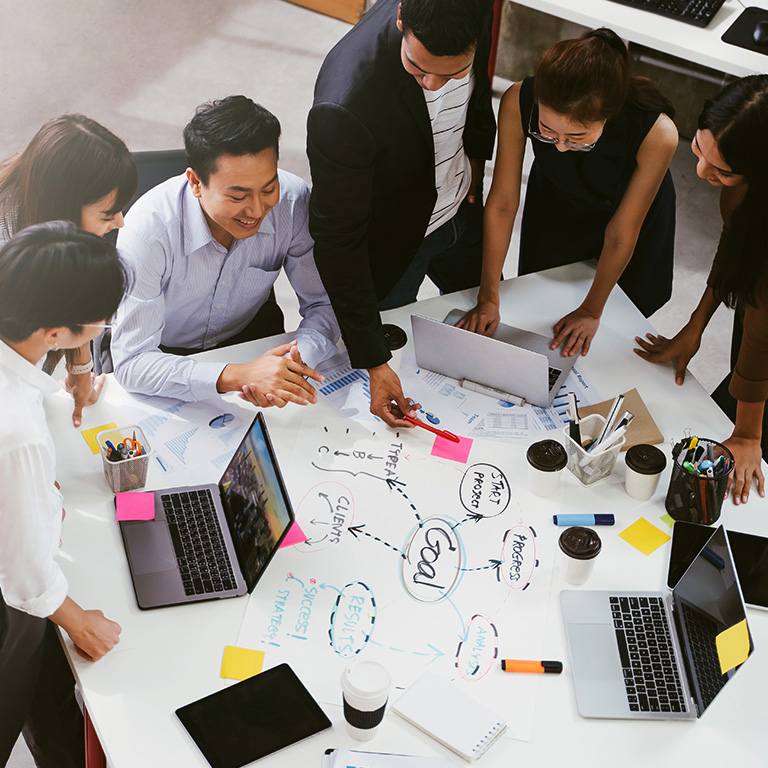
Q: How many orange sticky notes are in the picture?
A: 0